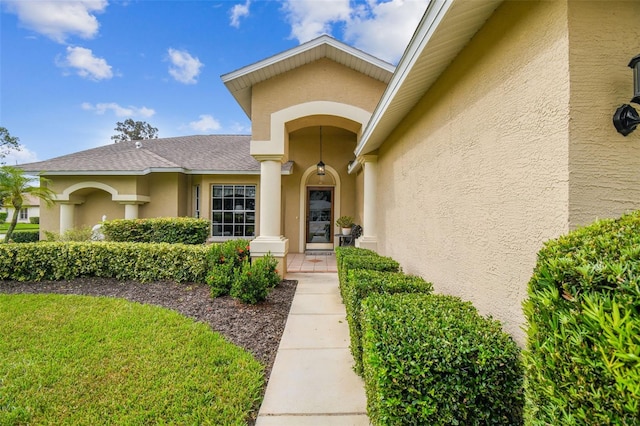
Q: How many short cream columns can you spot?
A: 2